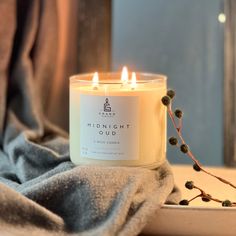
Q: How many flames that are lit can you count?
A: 3